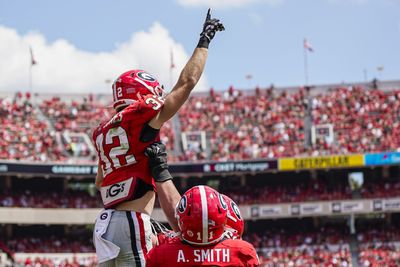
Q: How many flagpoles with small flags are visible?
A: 3